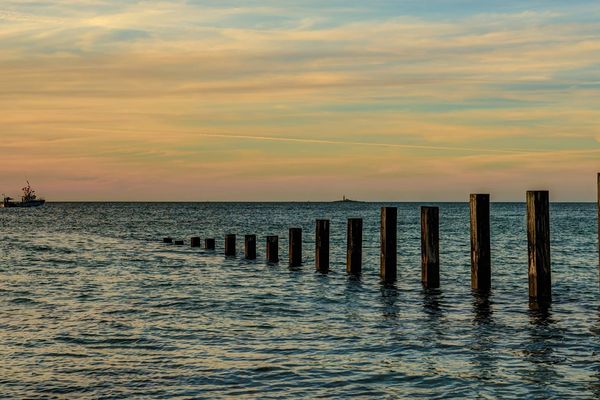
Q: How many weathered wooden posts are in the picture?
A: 15